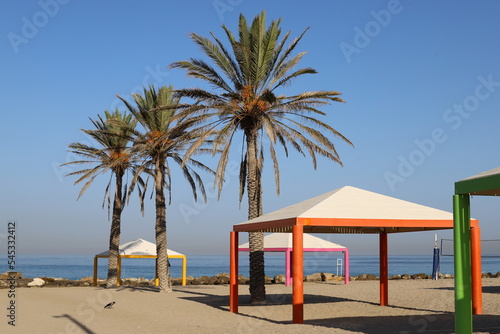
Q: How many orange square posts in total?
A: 4